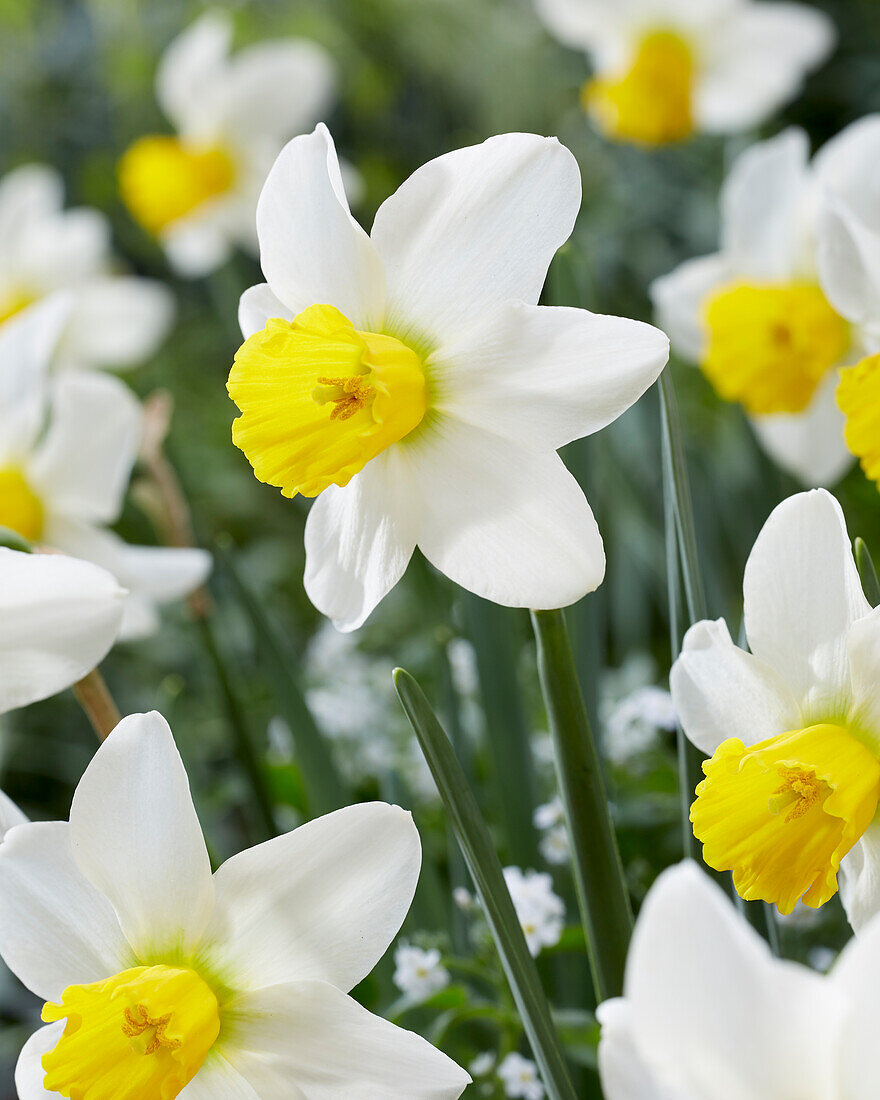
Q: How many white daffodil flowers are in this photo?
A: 11